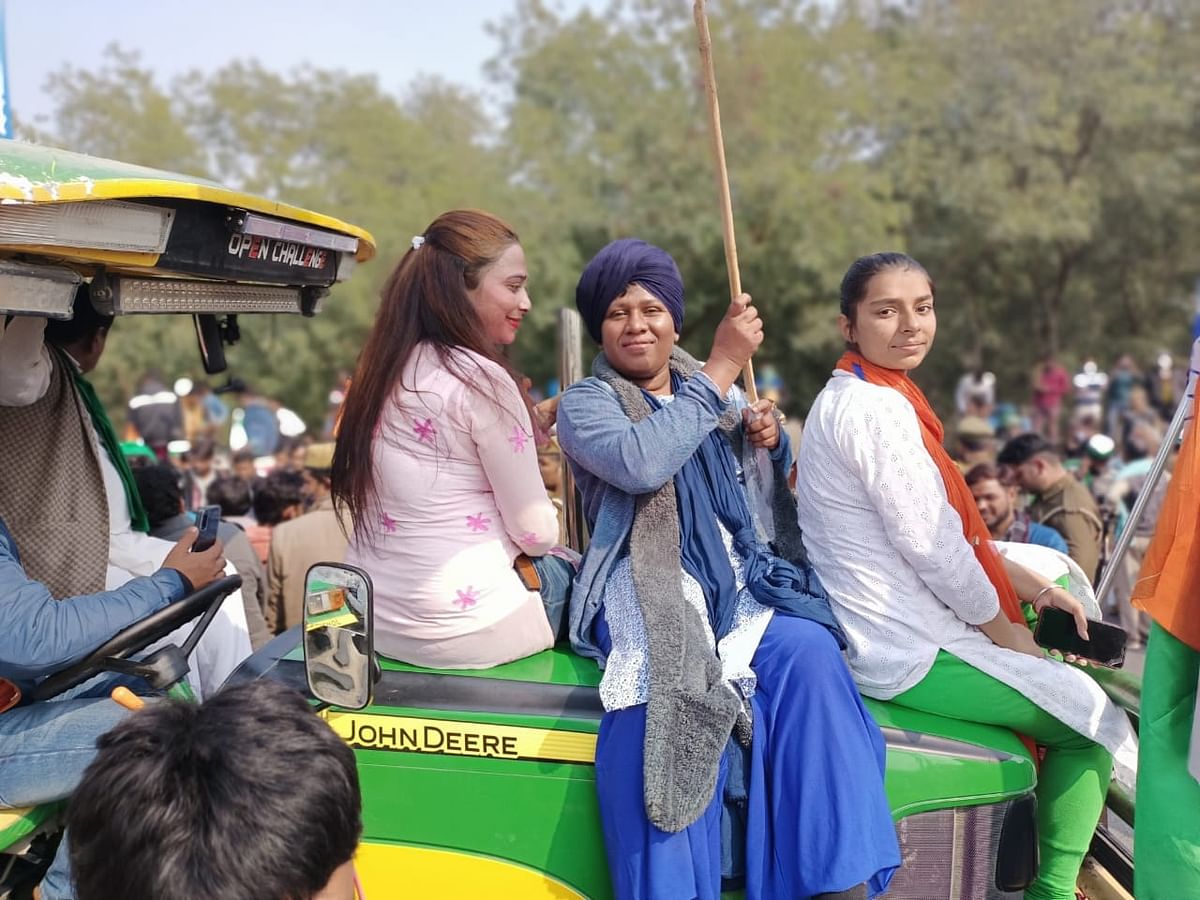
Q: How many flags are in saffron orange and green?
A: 1